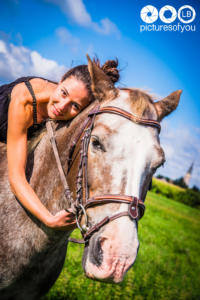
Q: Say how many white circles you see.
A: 3